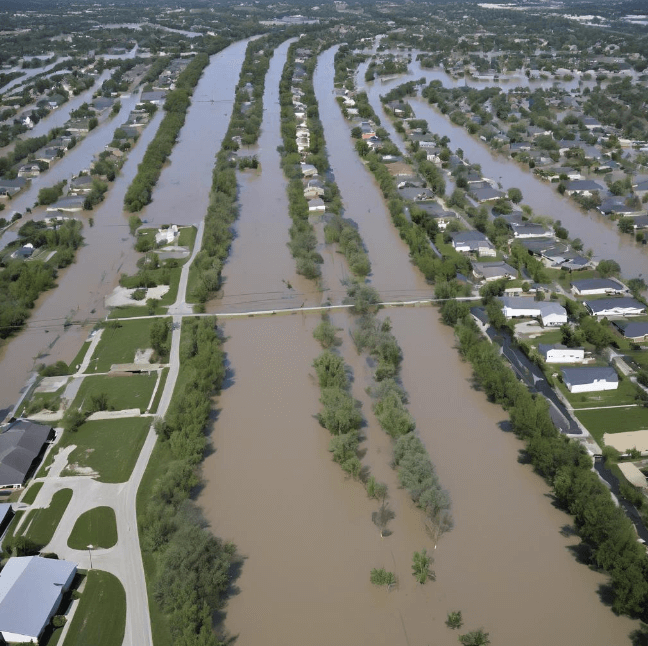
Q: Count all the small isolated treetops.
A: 4